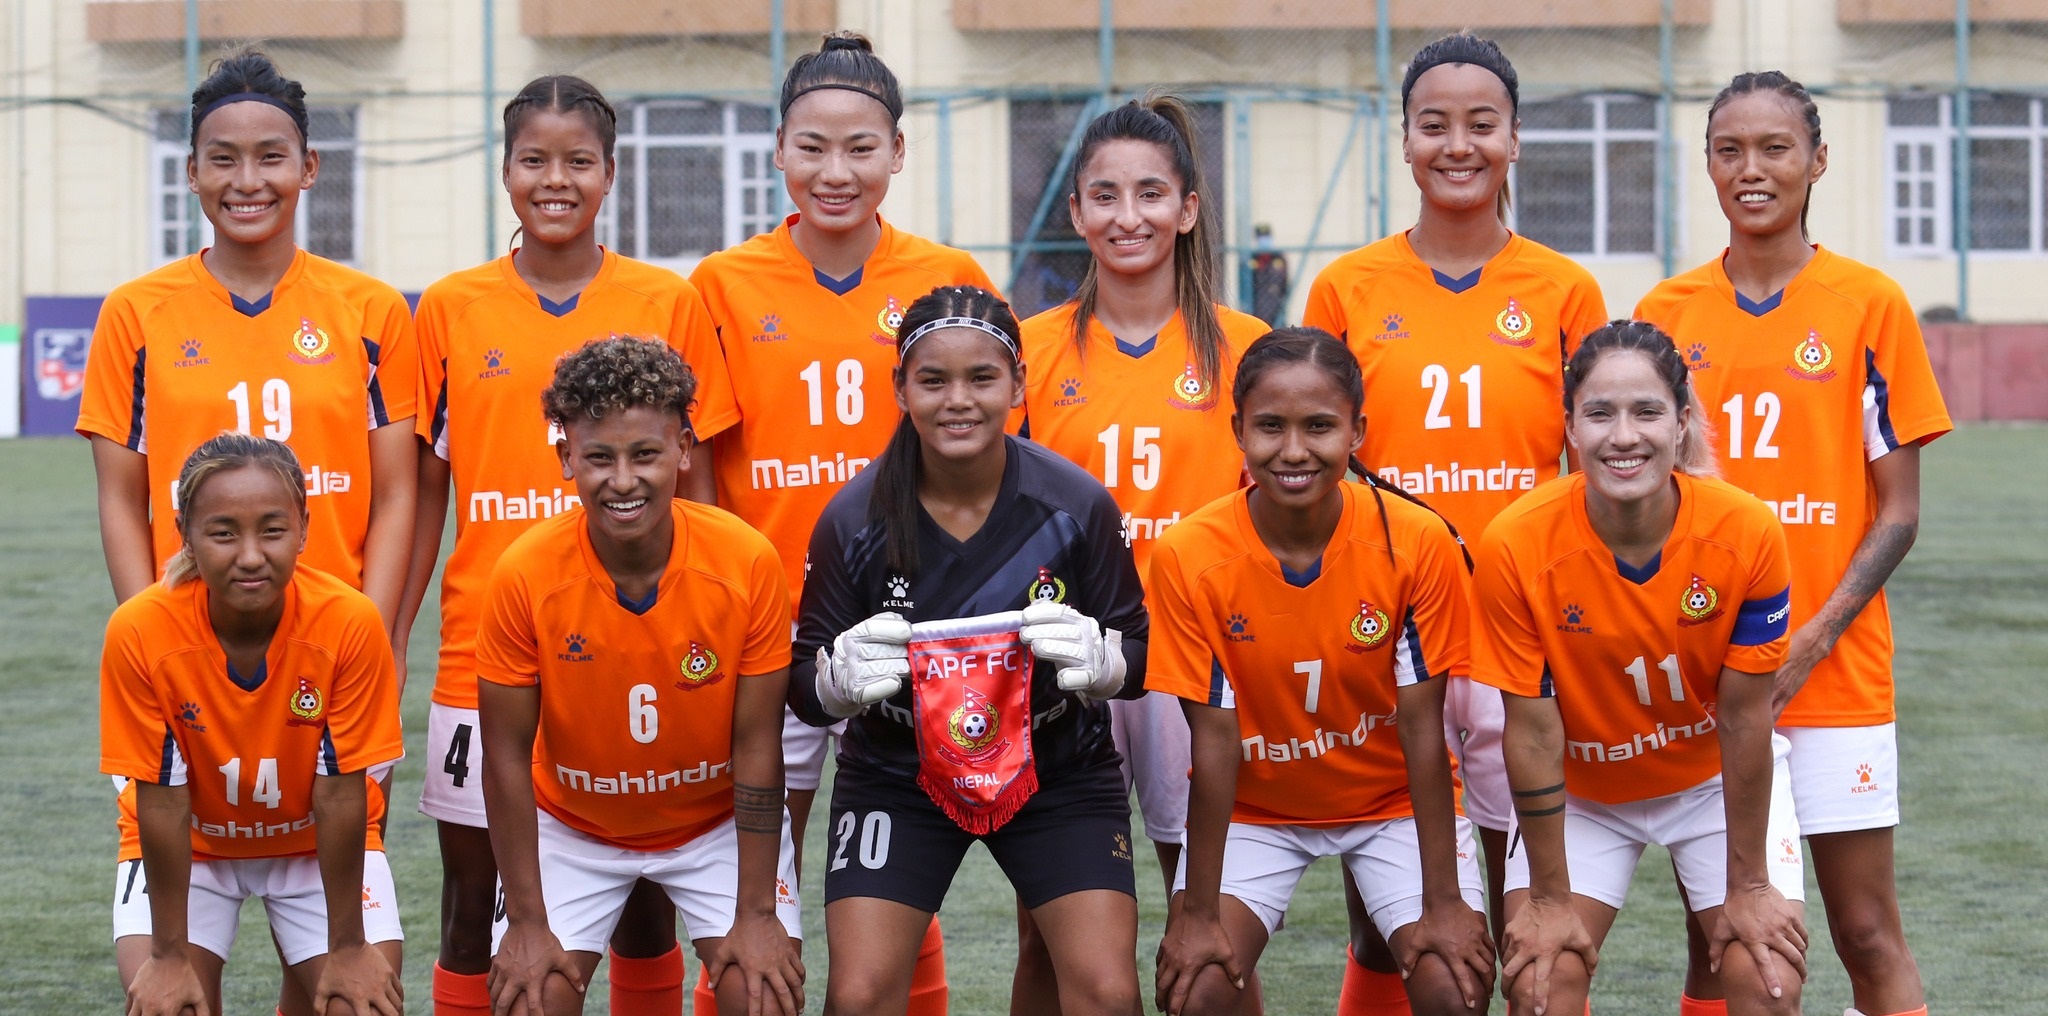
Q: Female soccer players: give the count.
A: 11